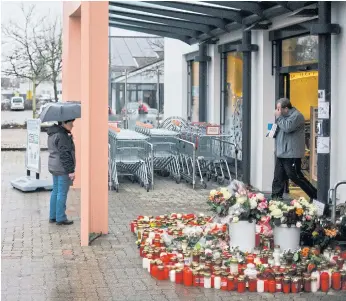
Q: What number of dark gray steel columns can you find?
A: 3